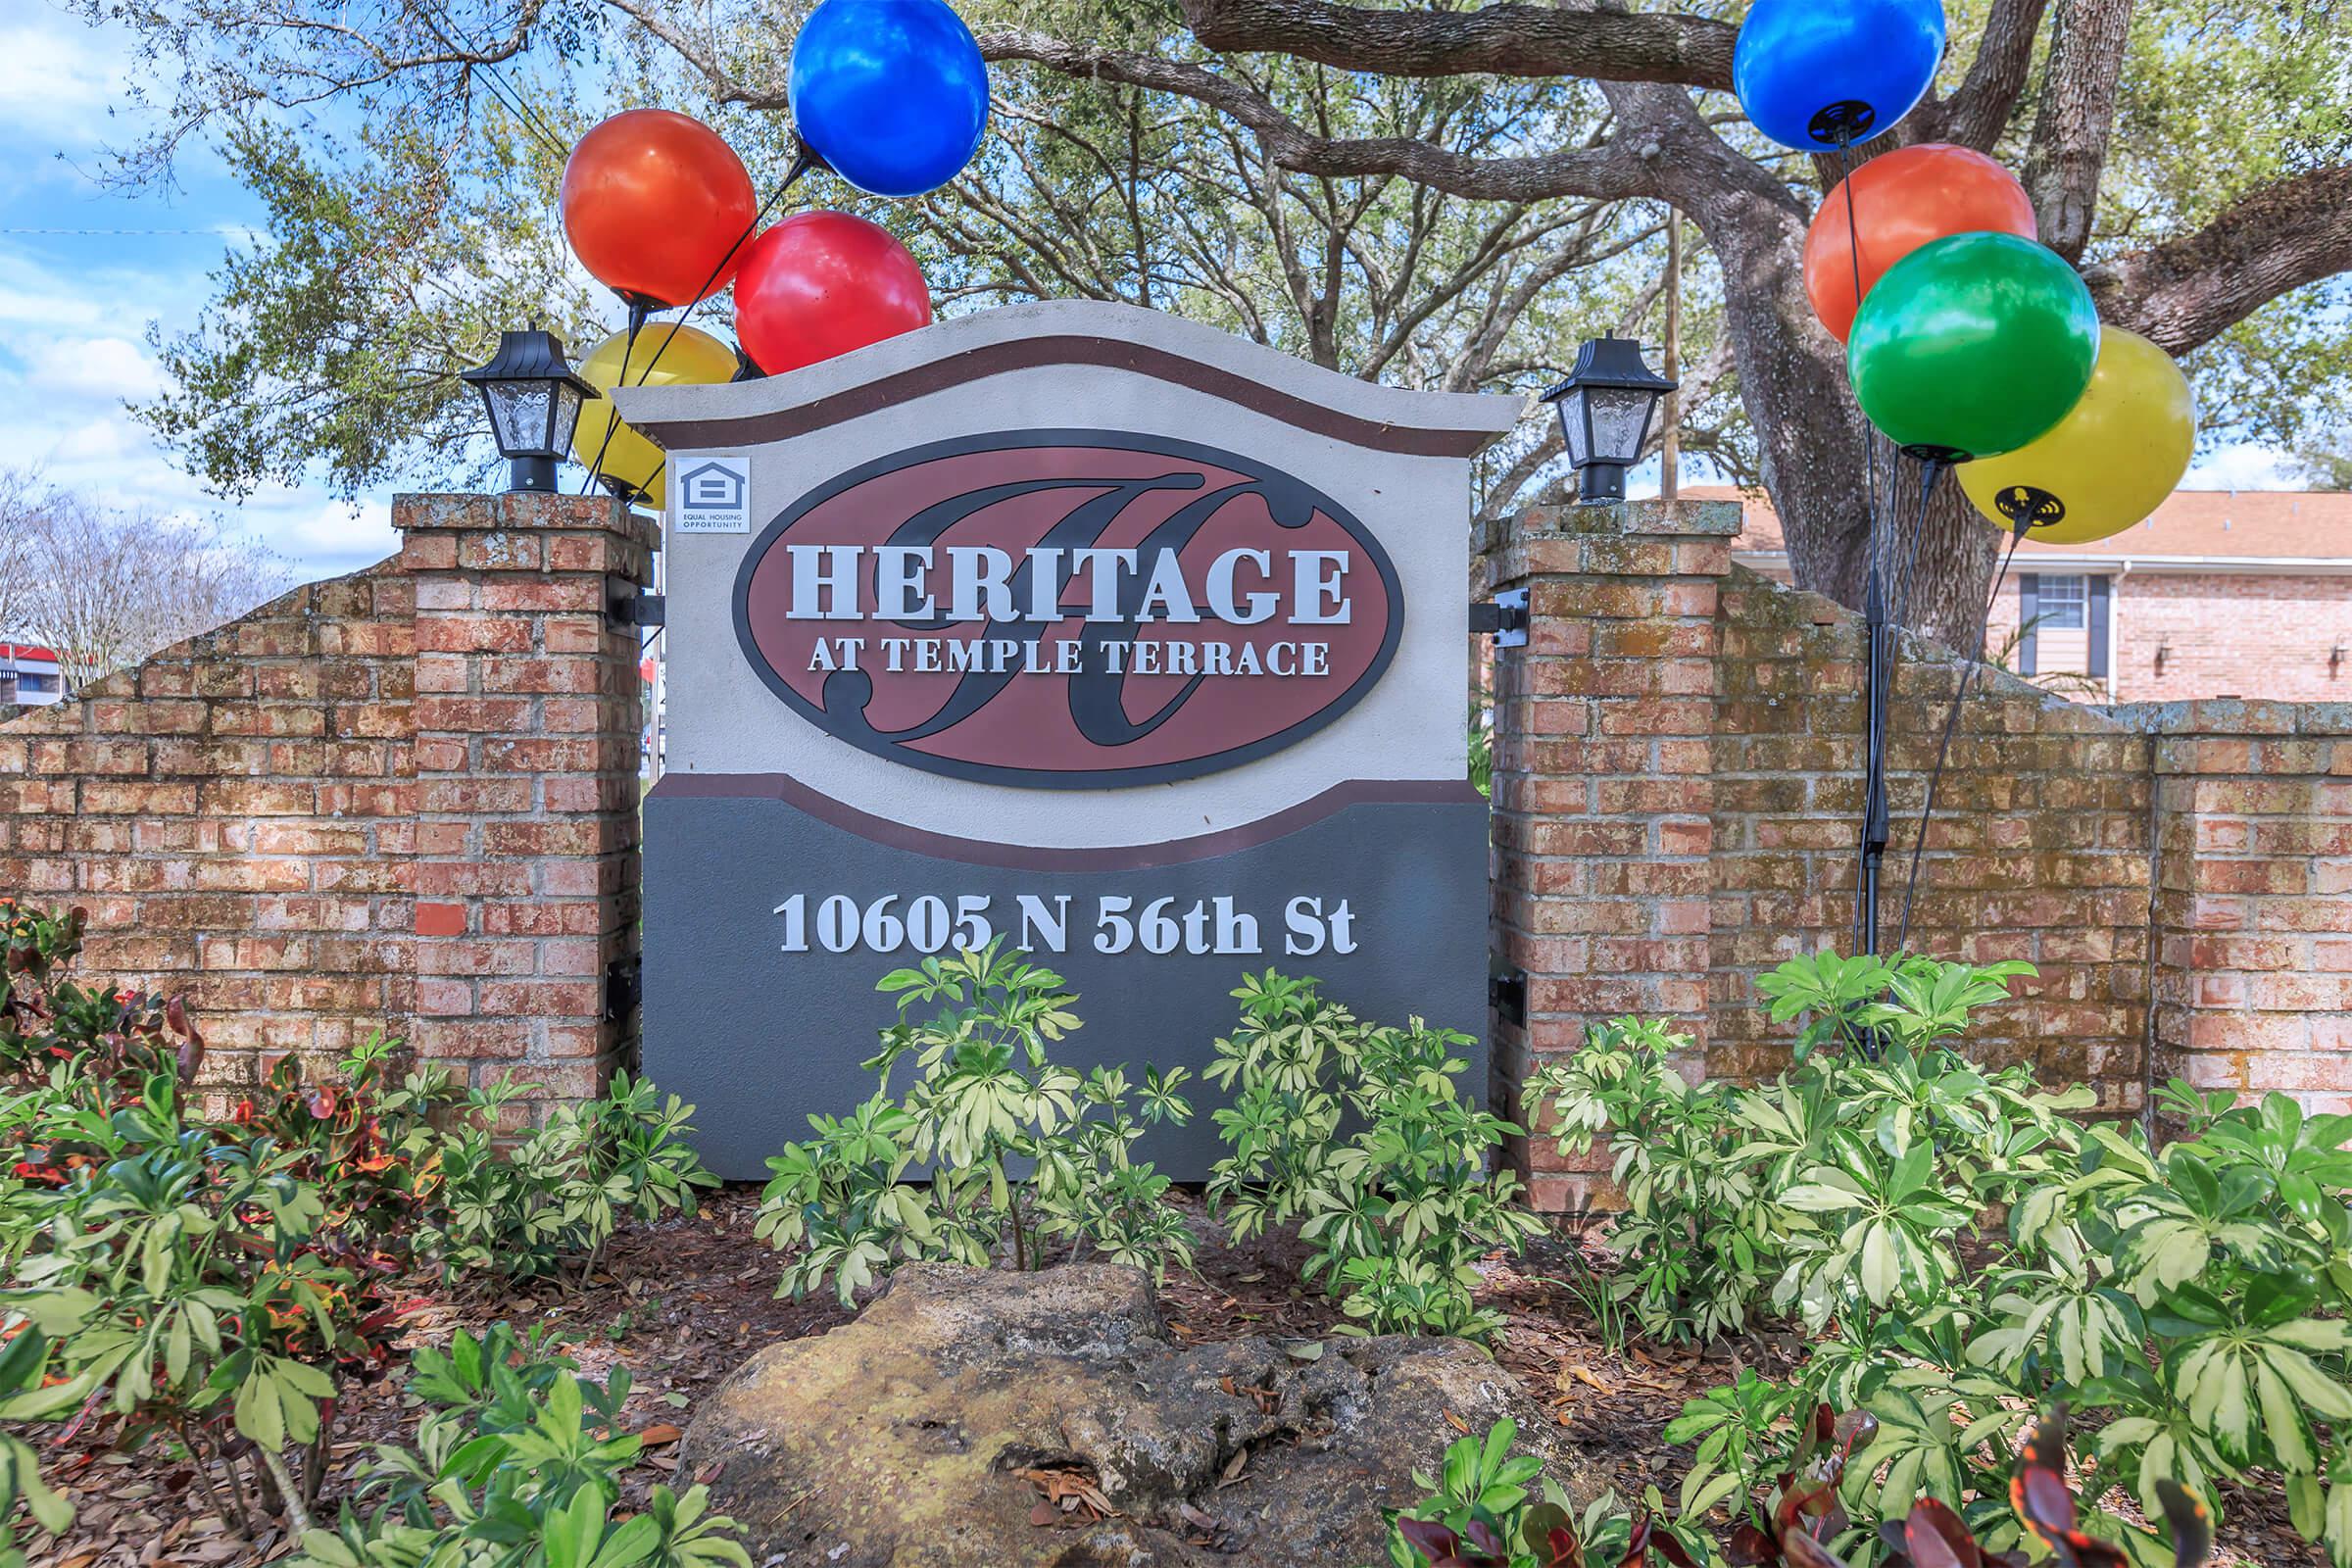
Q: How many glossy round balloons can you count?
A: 8